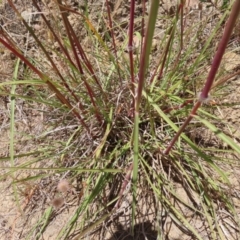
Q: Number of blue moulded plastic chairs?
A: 0